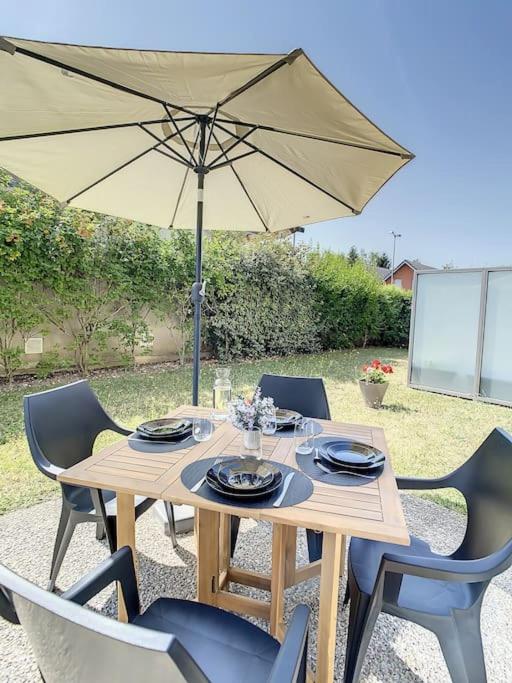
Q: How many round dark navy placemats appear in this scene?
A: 4